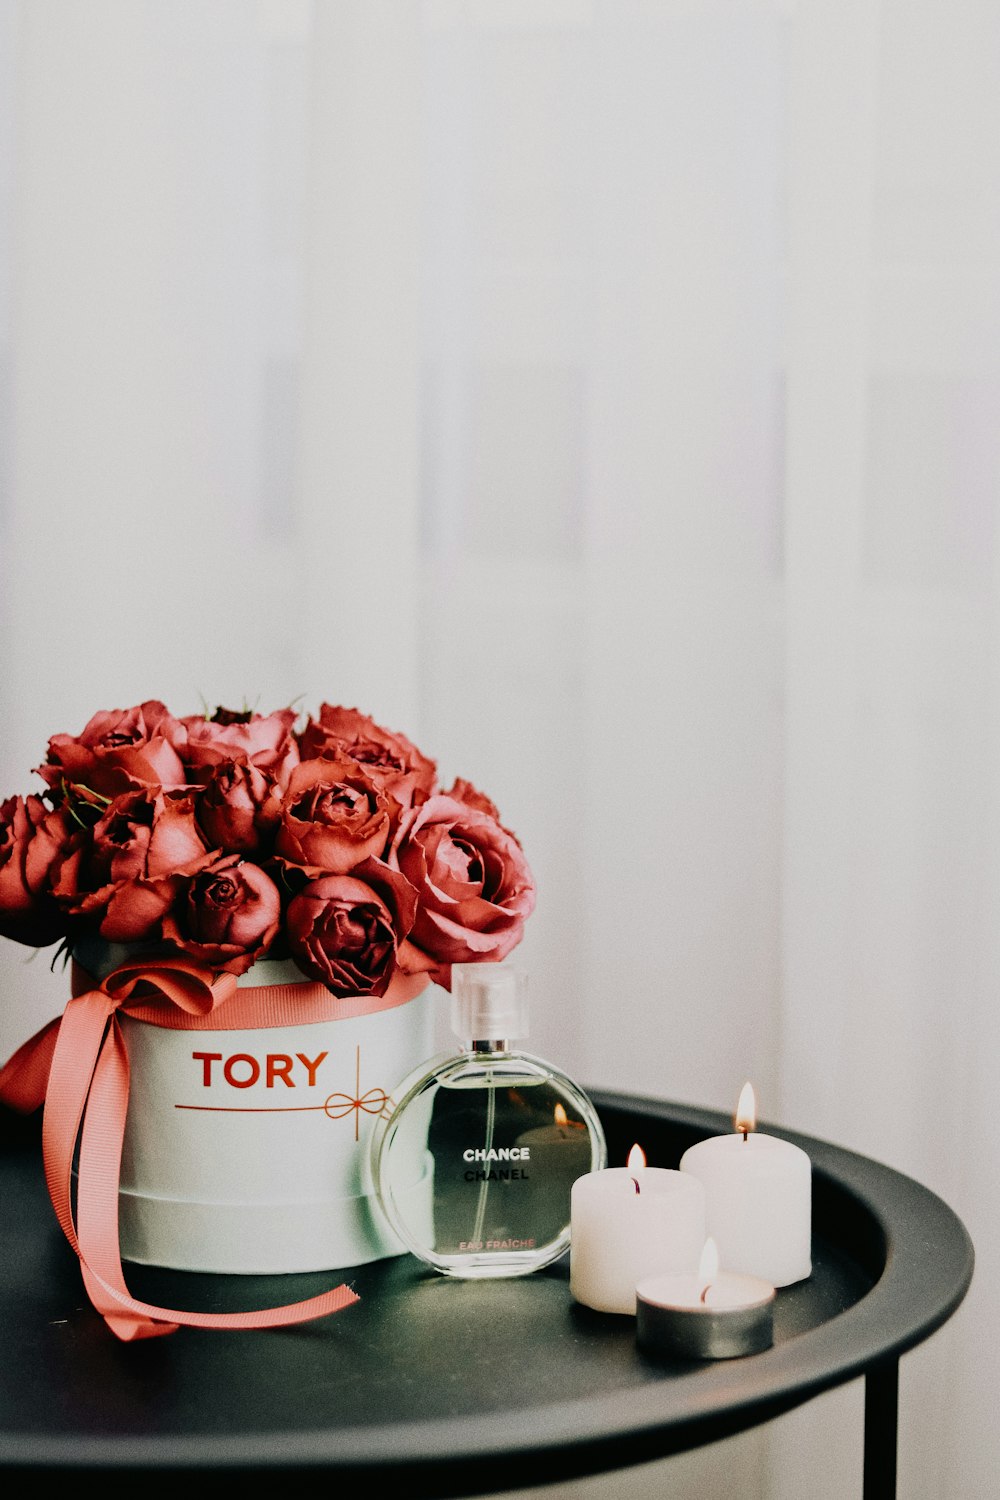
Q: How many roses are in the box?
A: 11